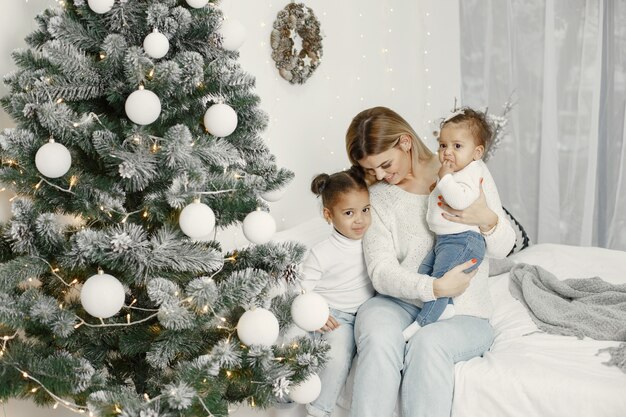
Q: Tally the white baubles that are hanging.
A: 14